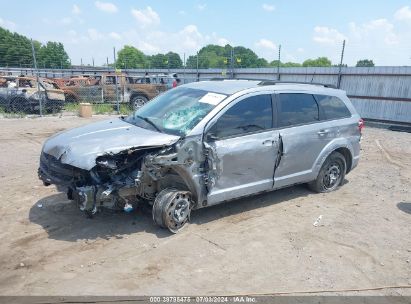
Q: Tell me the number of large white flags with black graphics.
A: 0